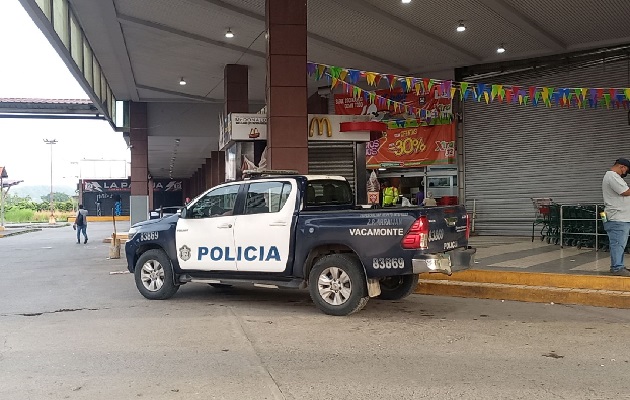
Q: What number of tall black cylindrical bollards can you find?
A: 0